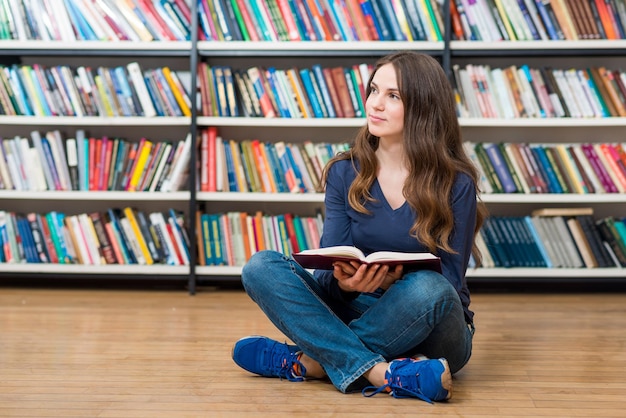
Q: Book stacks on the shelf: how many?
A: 12